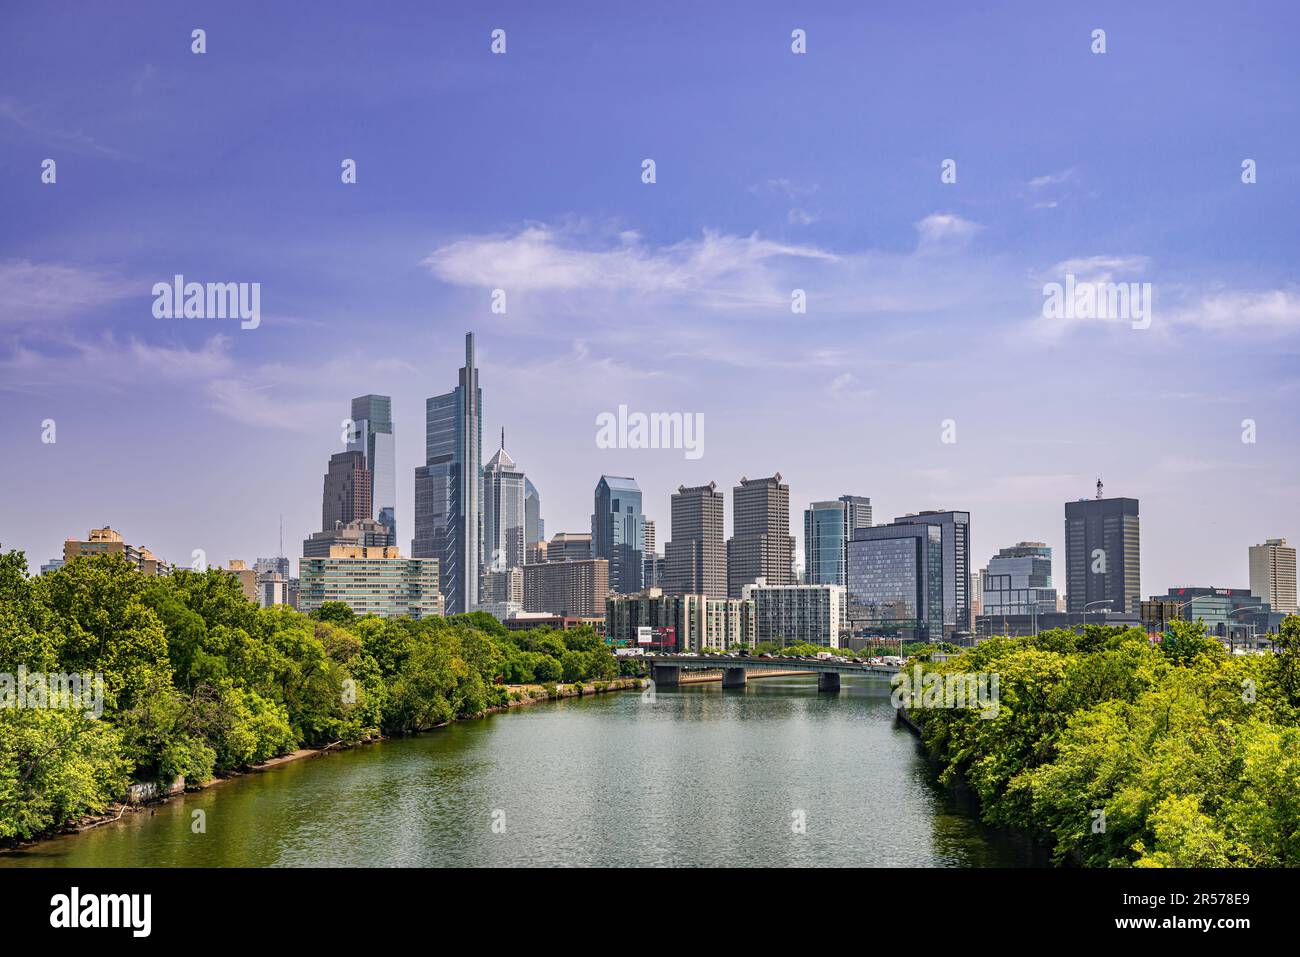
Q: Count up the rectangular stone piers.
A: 3